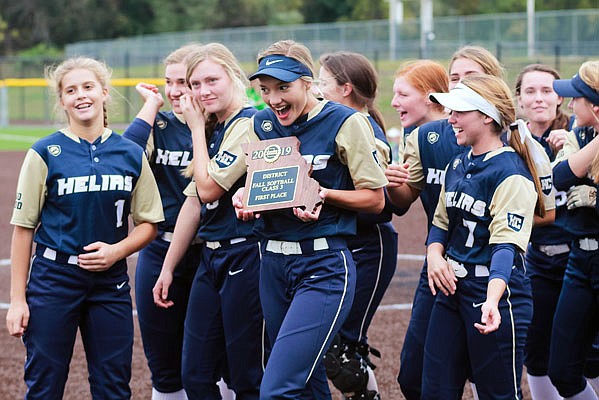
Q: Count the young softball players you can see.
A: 10